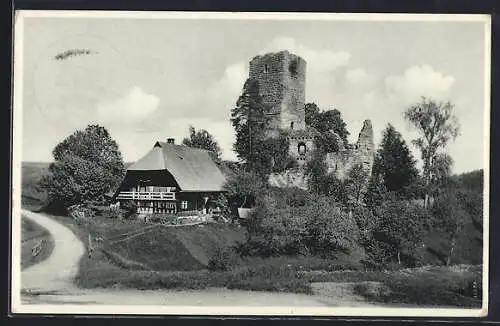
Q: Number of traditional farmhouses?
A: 1